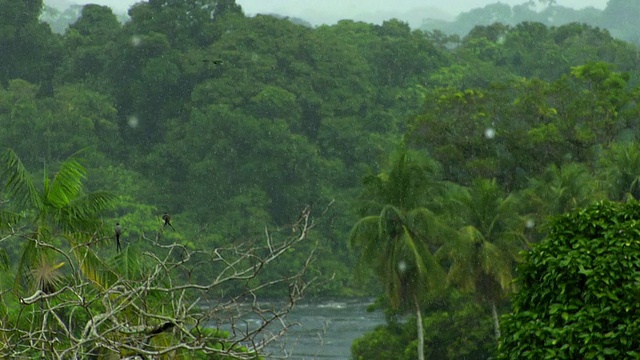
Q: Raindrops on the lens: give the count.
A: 5